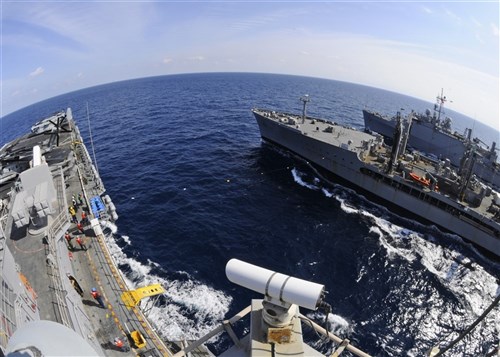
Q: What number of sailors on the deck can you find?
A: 9